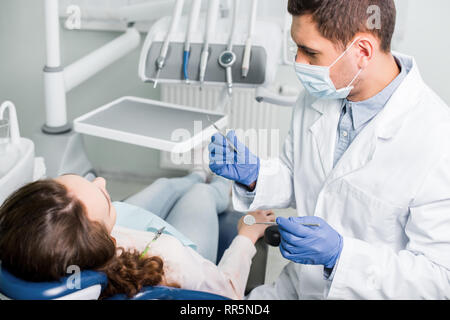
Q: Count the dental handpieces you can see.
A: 5